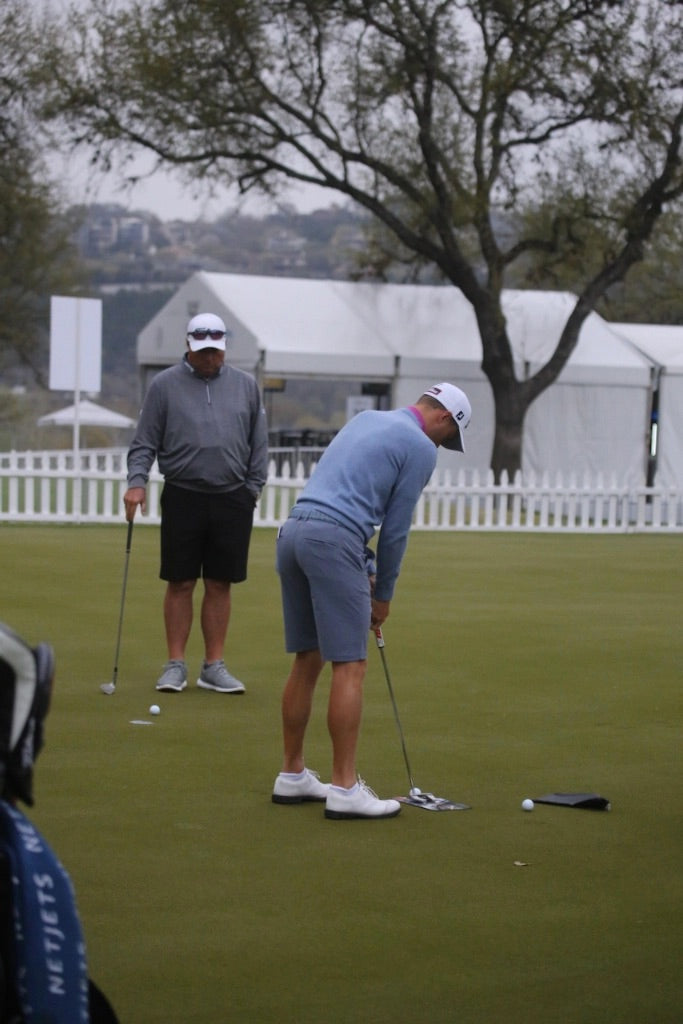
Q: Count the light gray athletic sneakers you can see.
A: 2